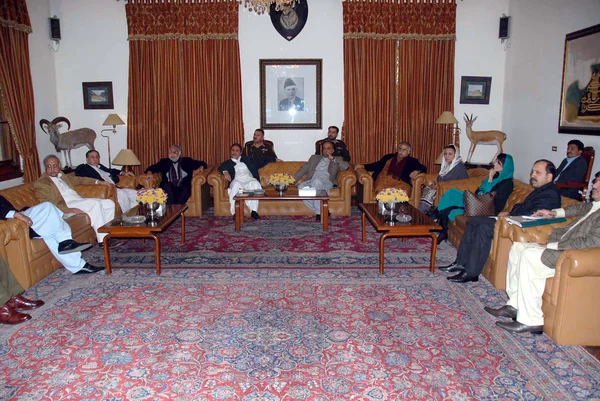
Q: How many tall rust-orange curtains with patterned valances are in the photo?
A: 3